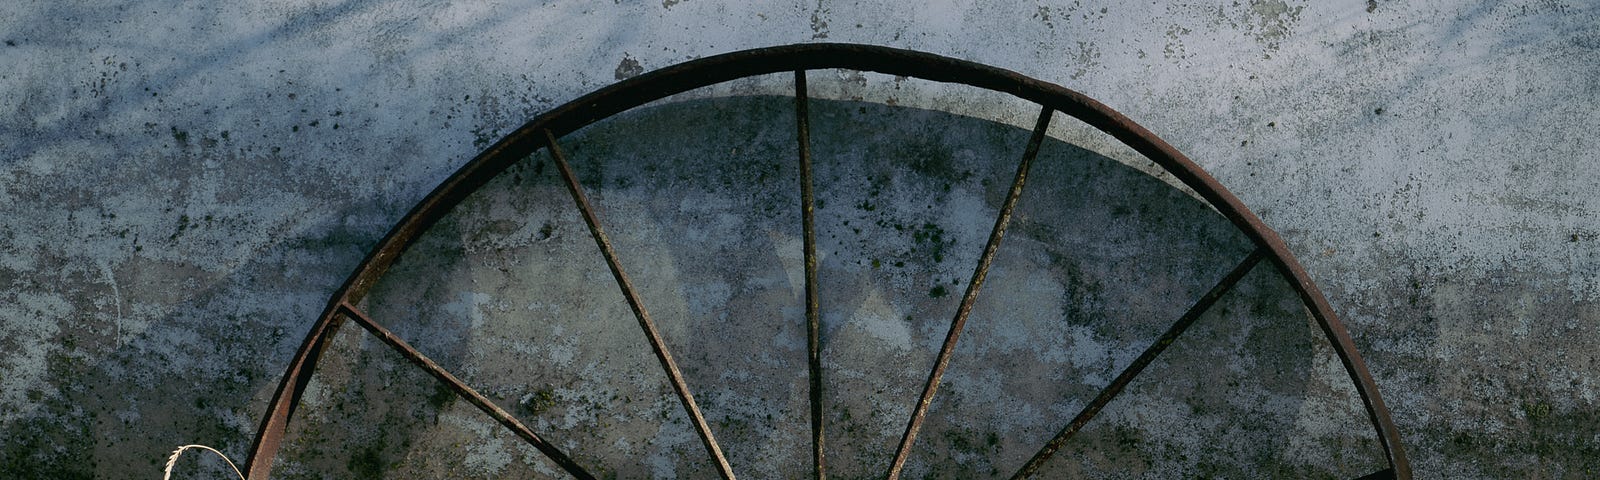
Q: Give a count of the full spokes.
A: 5